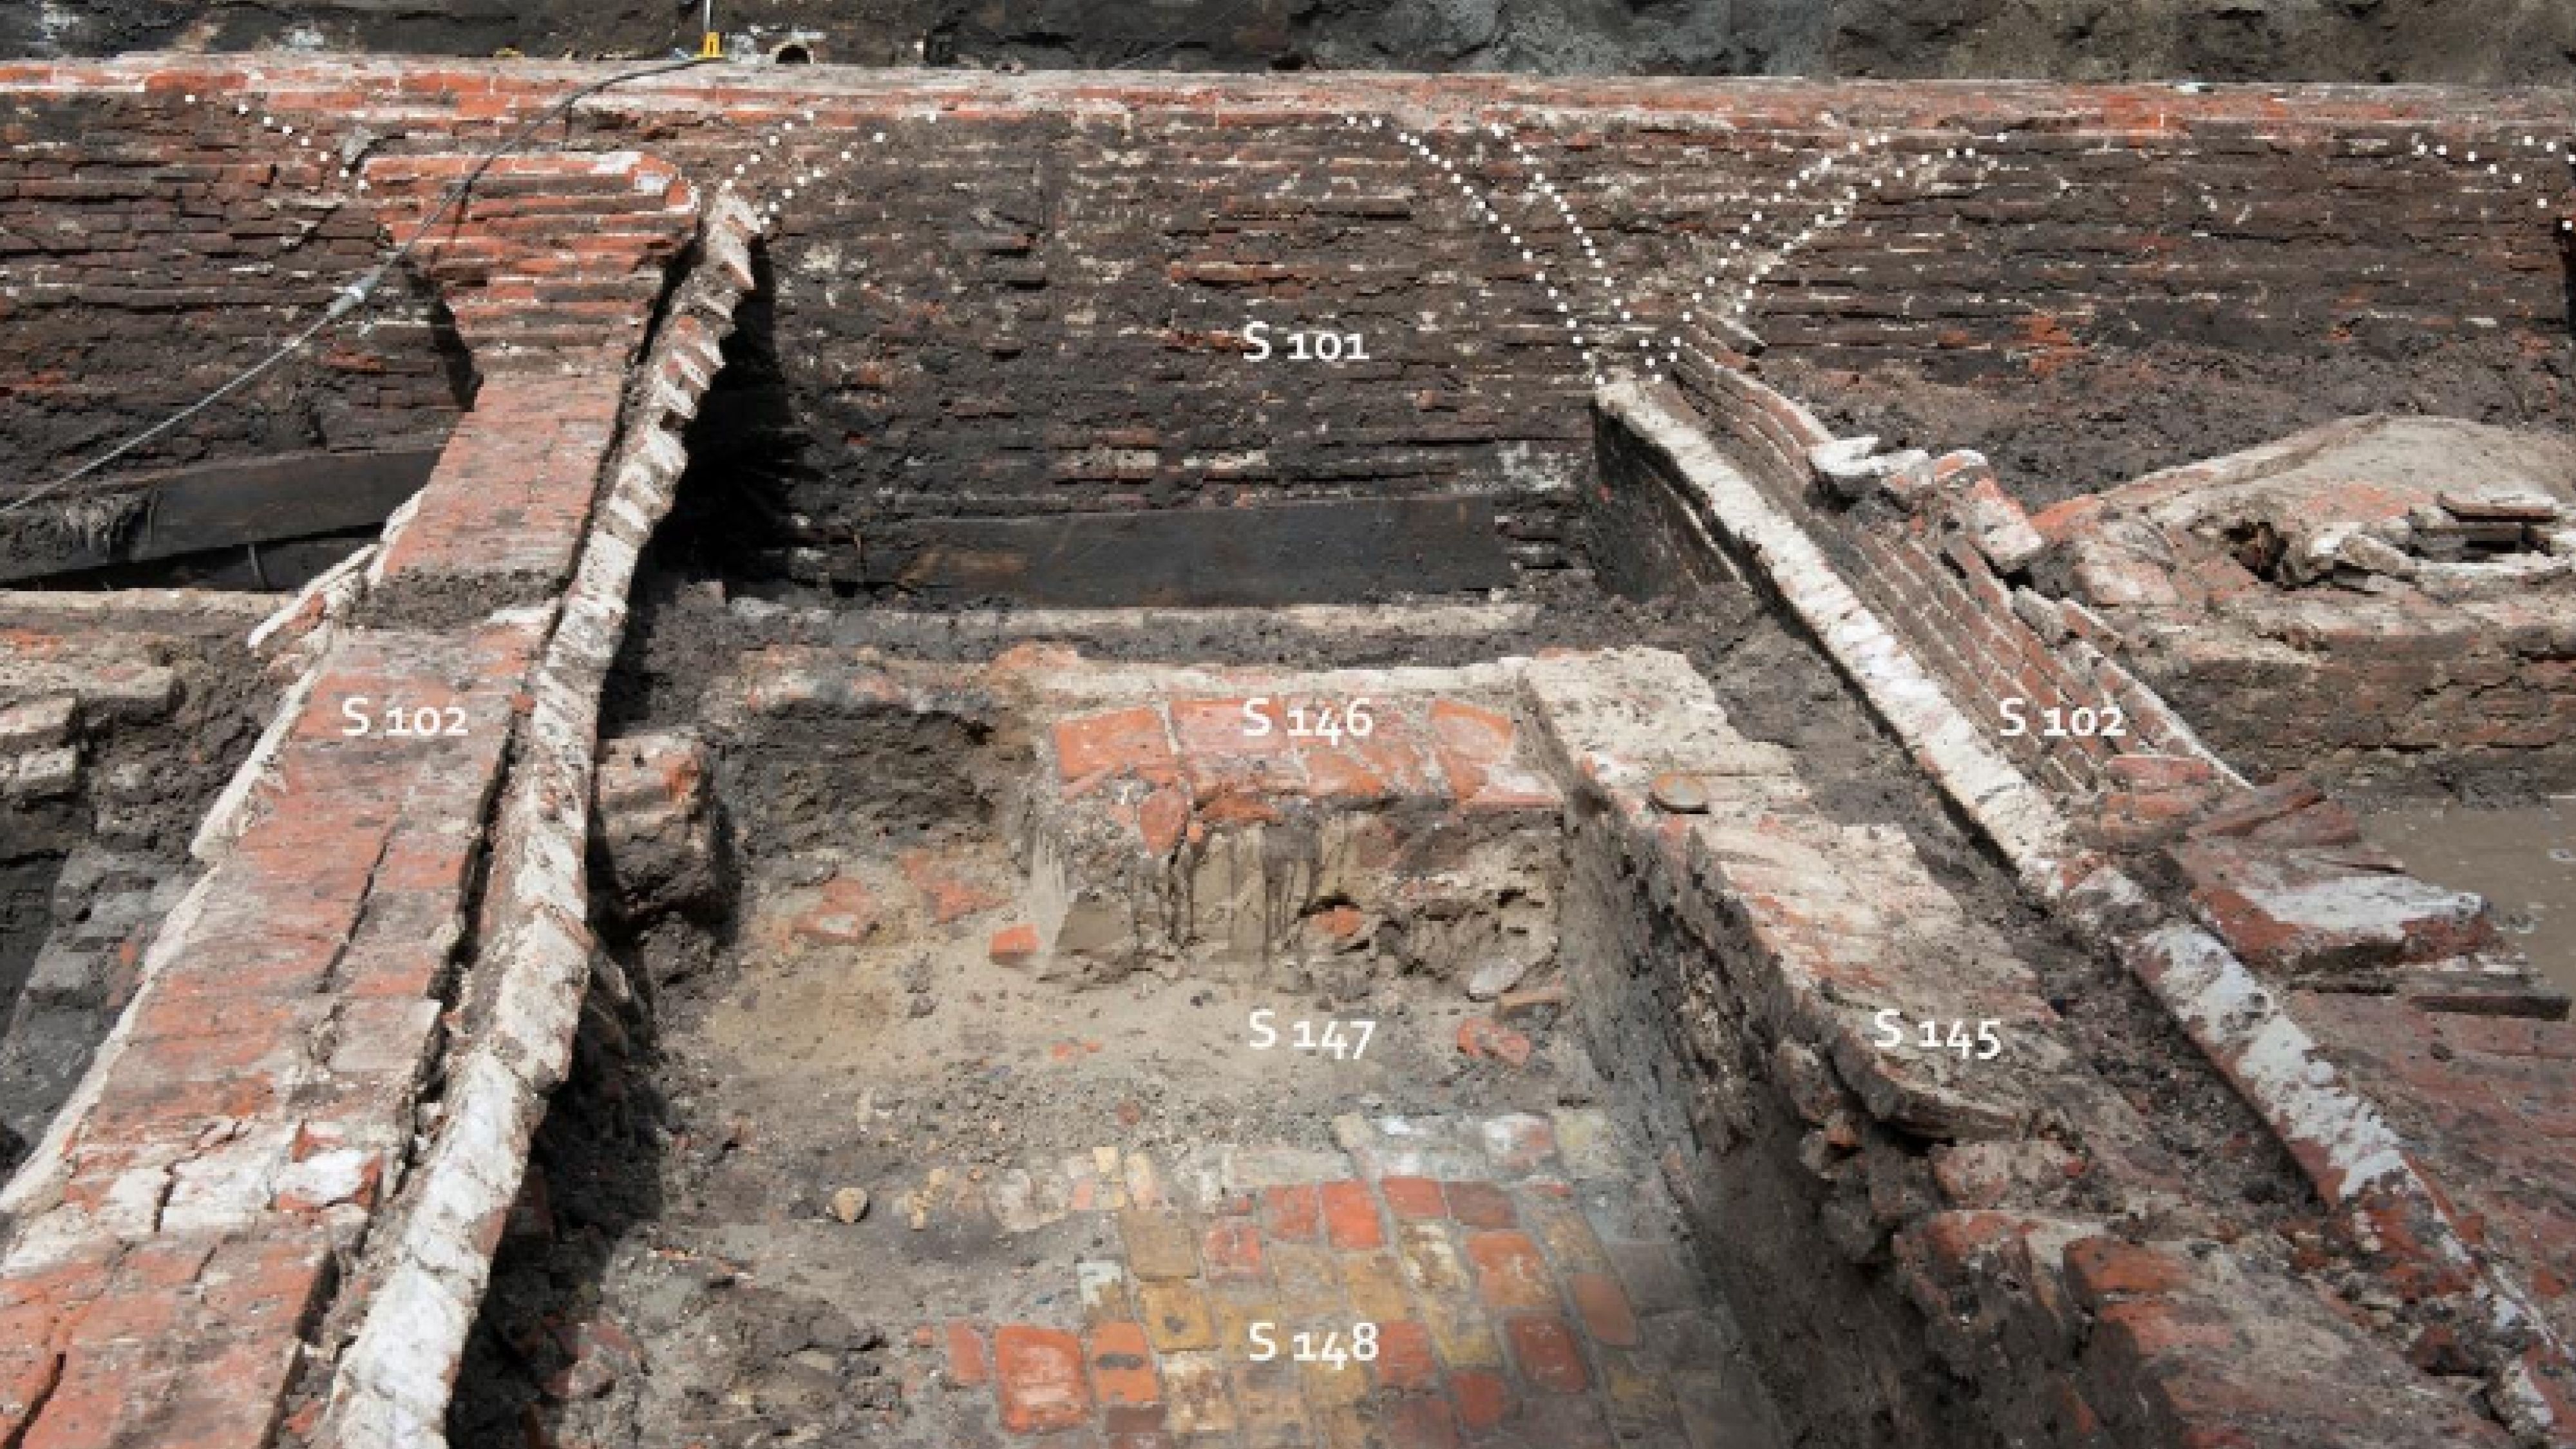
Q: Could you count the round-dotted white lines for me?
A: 9